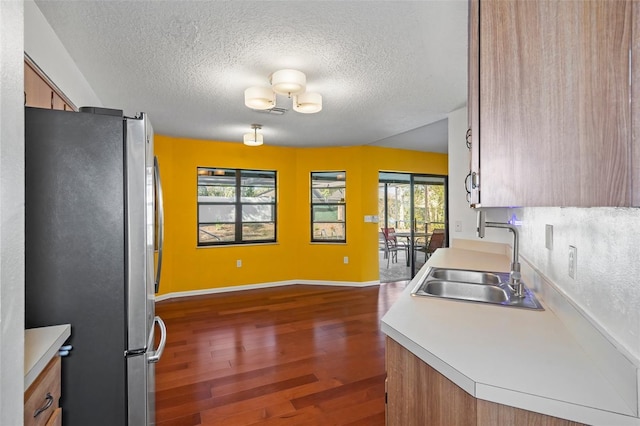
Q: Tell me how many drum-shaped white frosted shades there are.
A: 4